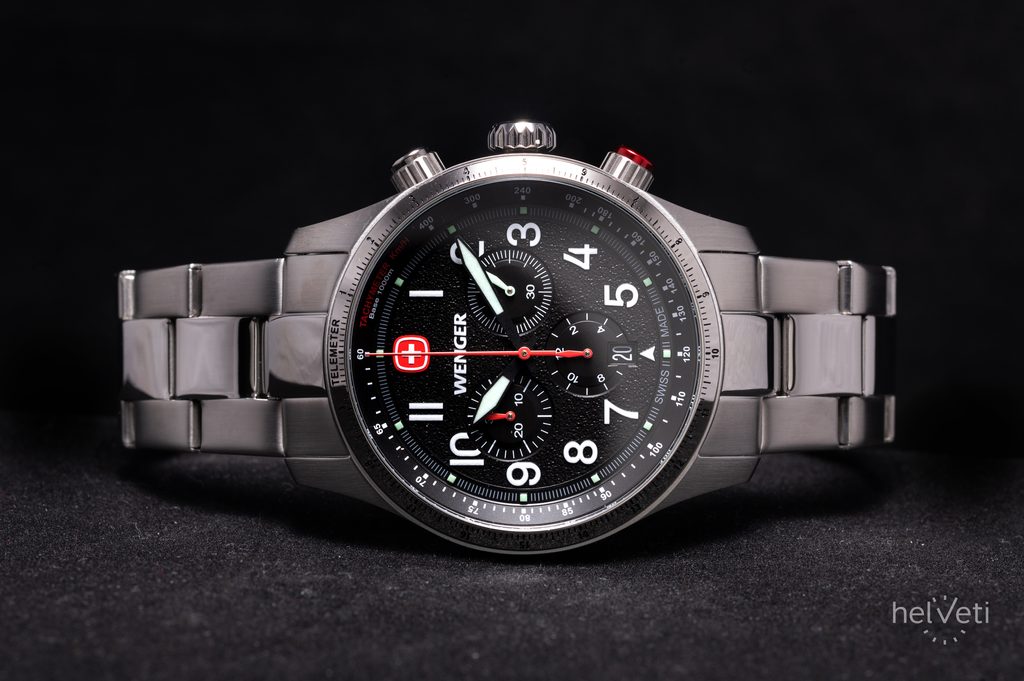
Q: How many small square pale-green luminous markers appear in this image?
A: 12